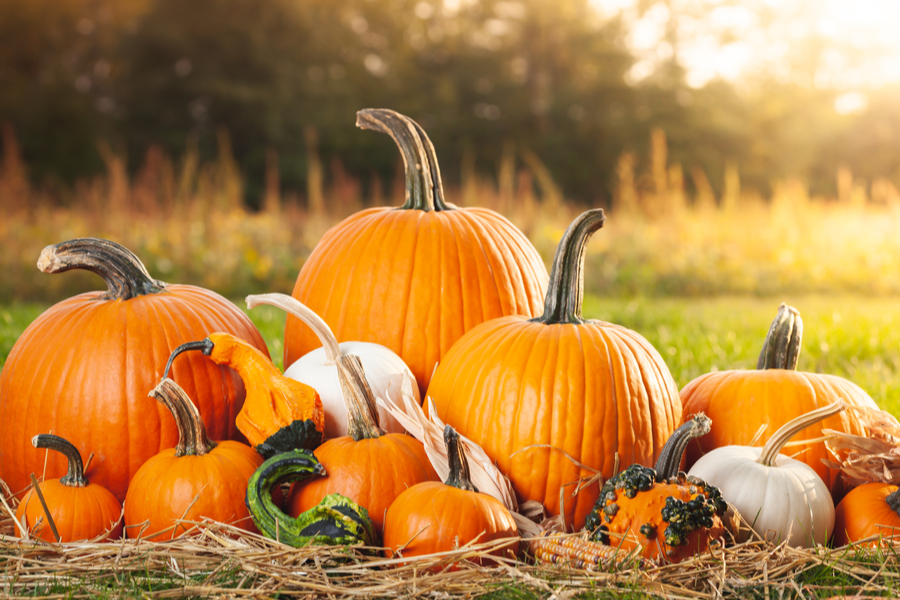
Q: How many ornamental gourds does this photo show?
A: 3